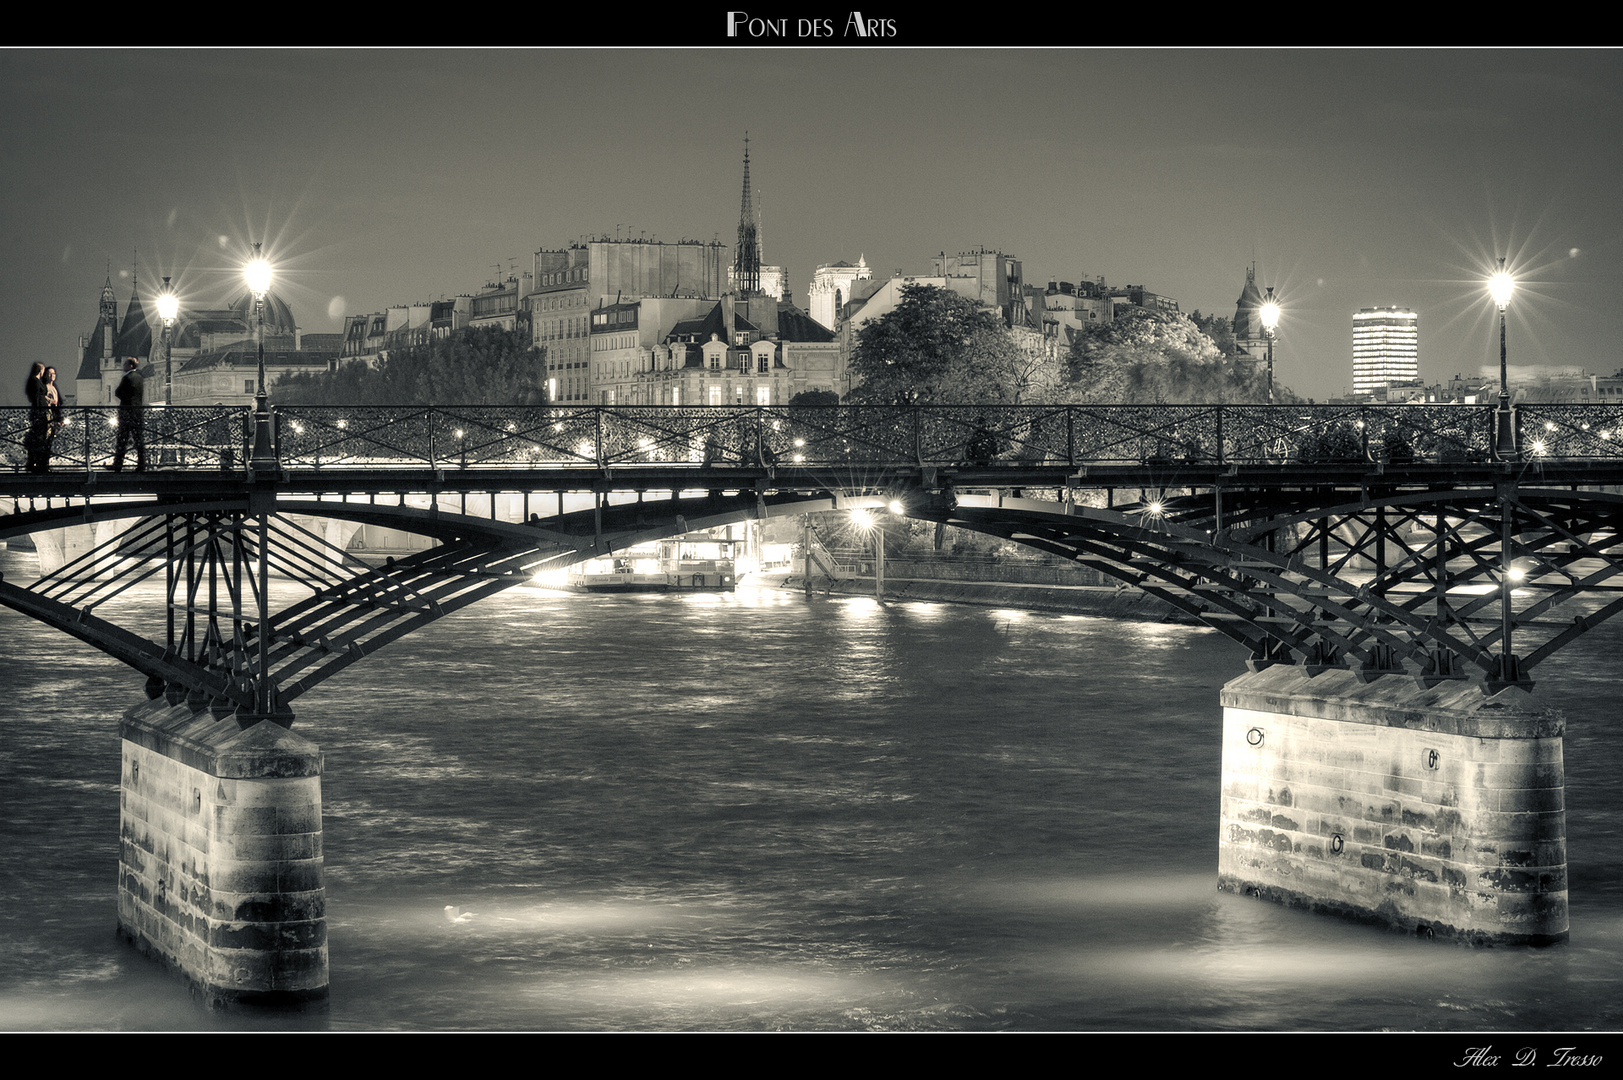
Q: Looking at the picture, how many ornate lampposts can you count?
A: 4